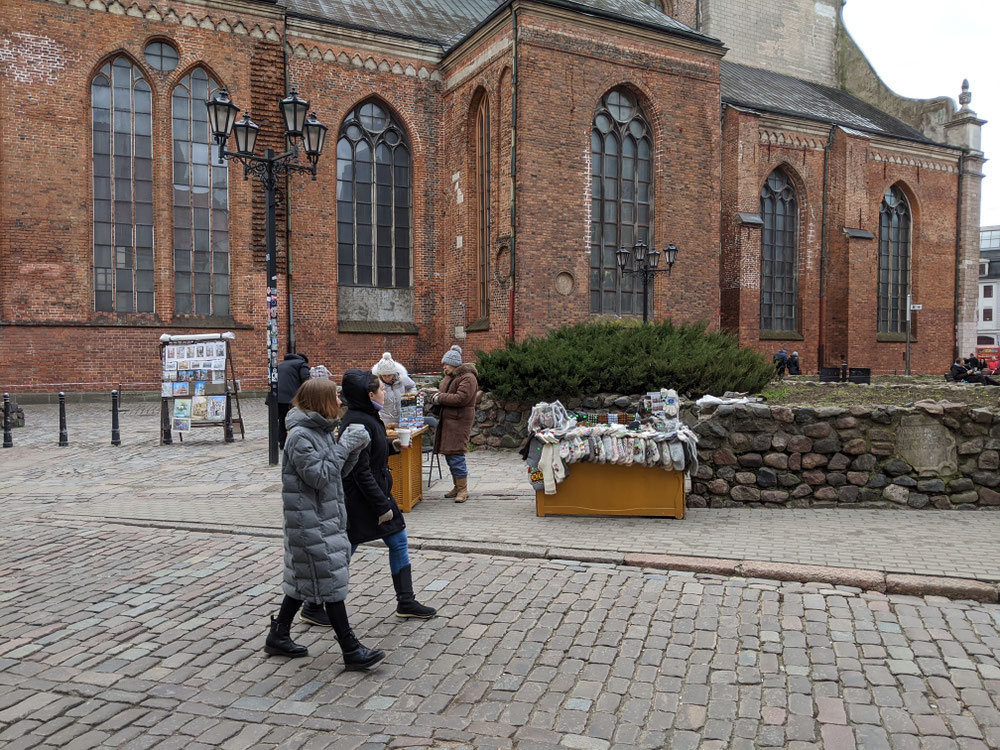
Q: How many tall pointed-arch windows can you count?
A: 7